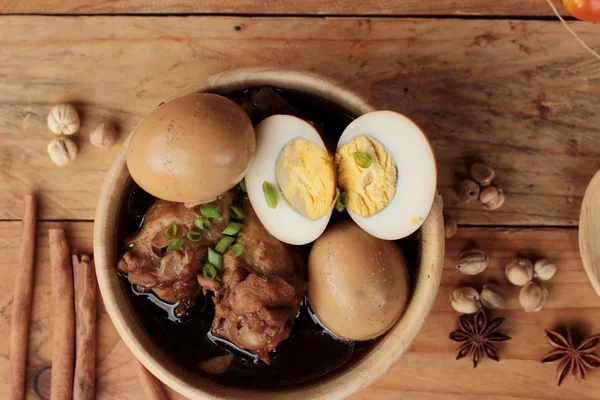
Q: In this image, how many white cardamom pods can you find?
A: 13